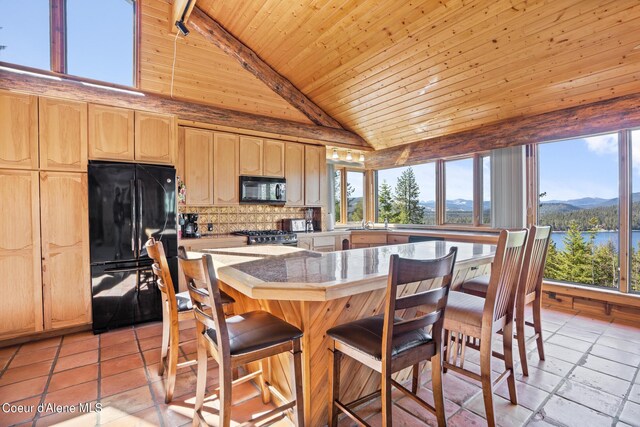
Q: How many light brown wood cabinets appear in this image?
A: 12